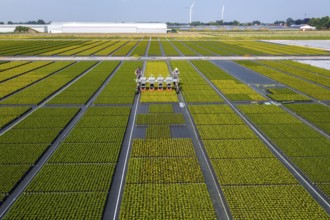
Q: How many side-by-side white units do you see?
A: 4